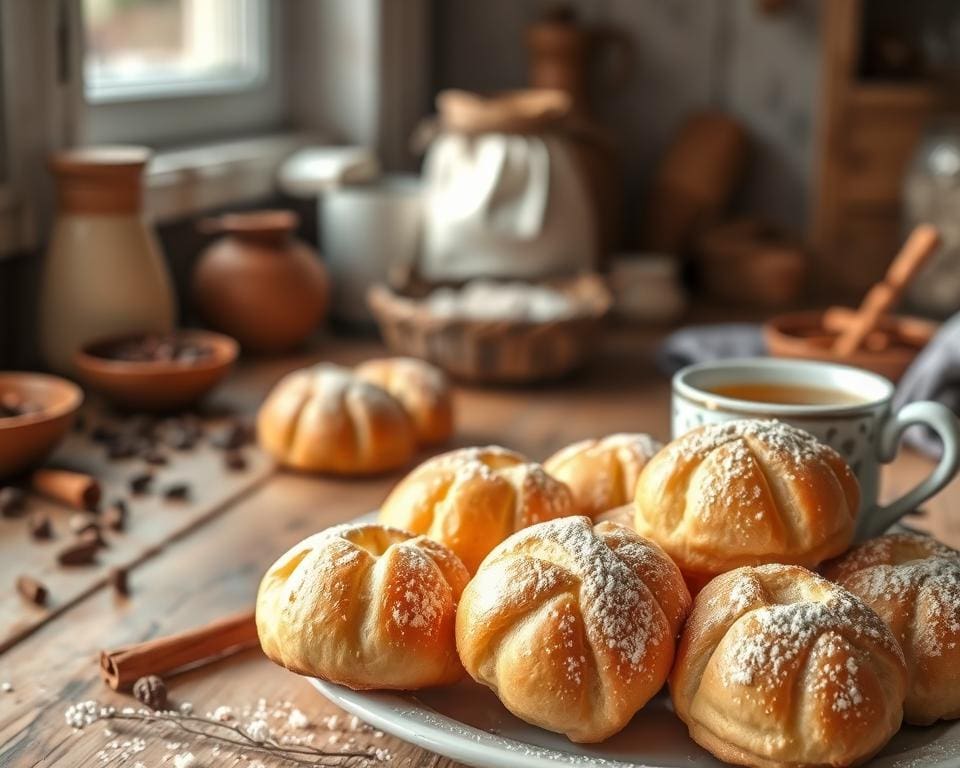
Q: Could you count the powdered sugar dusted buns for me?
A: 9